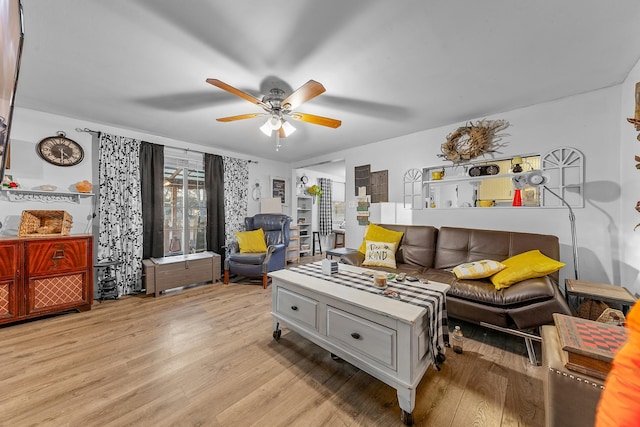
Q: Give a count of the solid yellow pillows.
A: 3